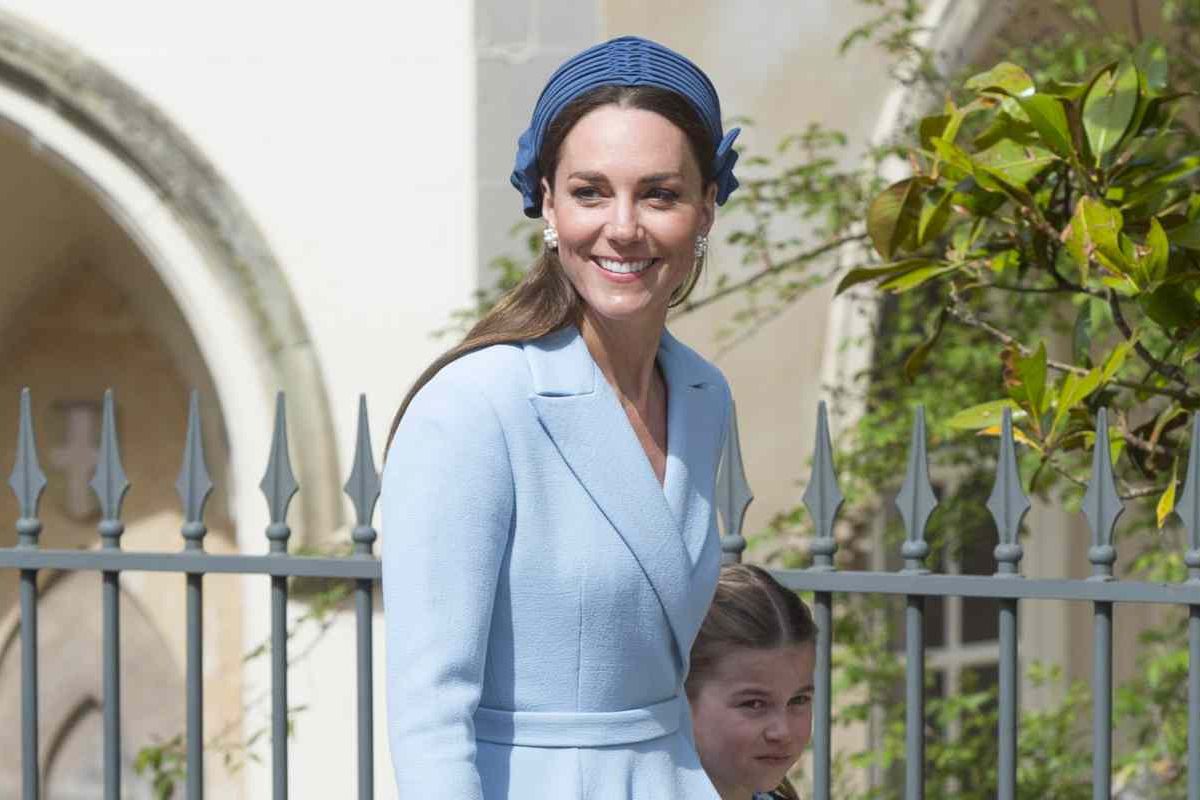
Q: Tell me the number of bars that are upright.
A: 11